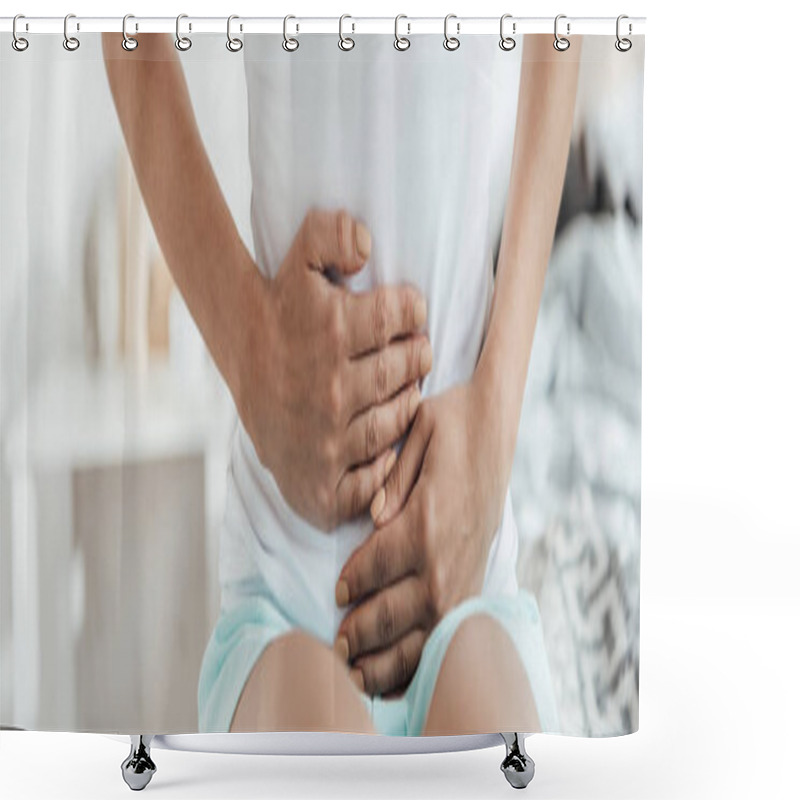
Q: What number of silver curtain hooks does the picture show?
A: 12